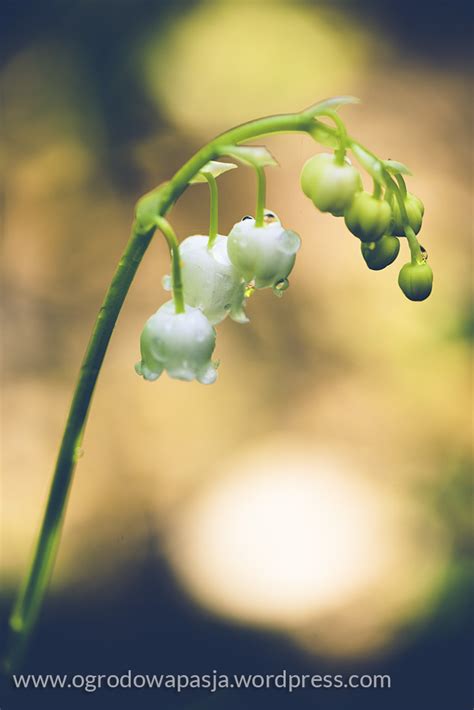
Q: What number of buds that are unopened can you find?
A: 5